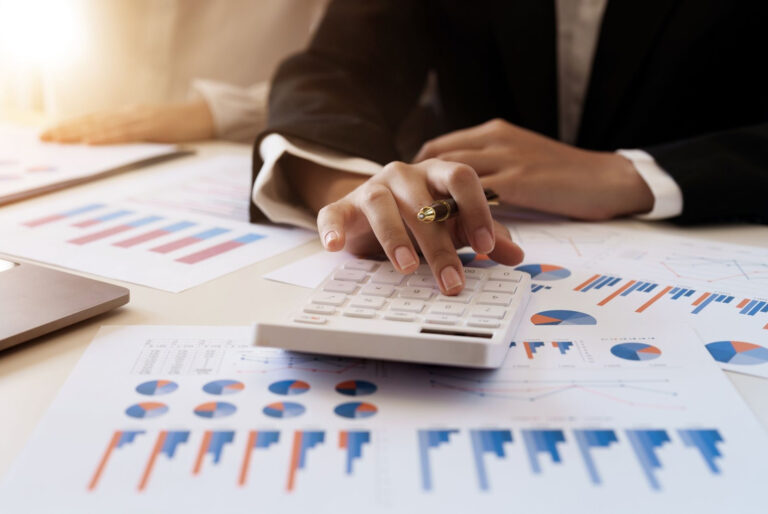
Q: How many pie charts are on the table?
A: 13